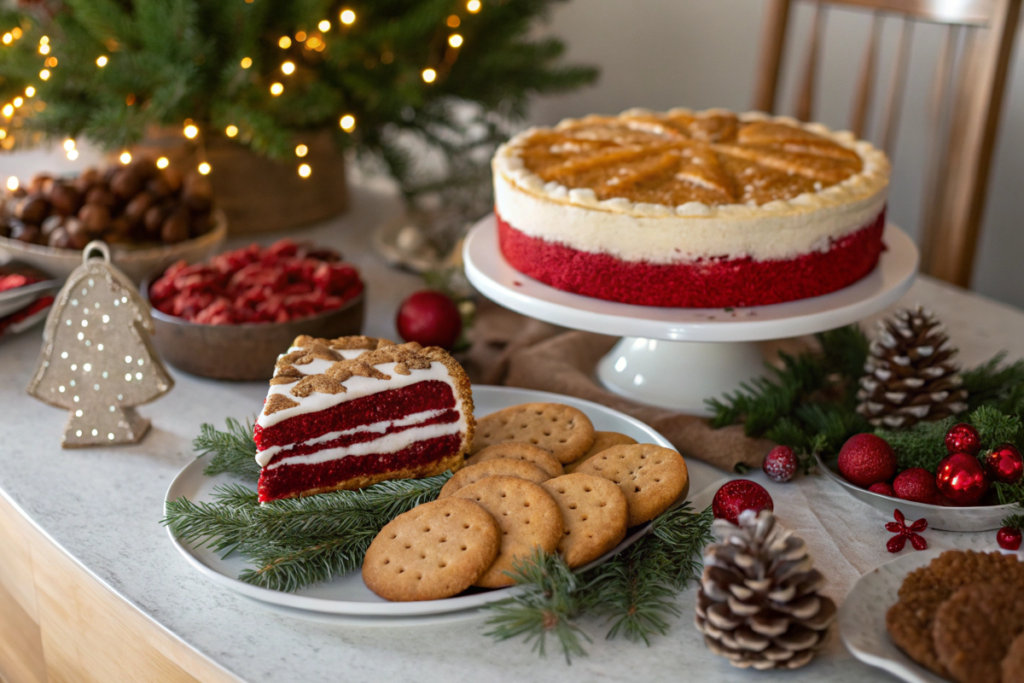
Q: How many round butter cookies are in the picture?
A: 8